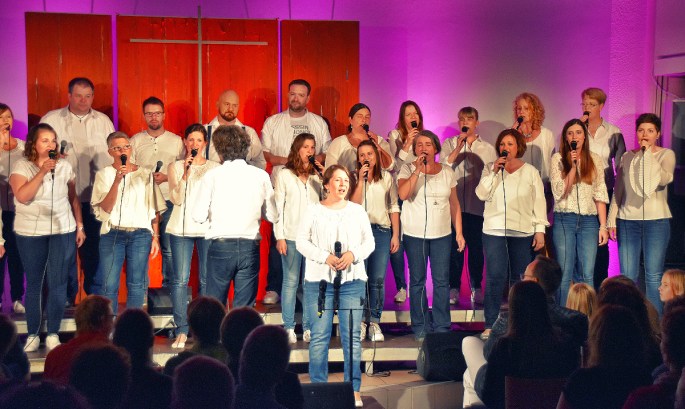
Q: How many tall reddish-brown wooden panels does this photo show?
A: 3